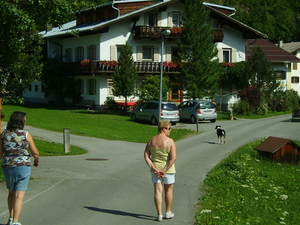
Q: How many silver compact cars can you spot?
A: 2